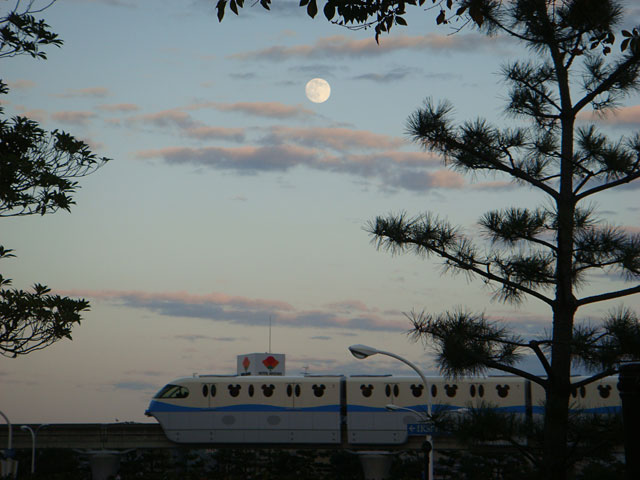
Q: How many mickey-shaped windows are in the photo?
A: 8